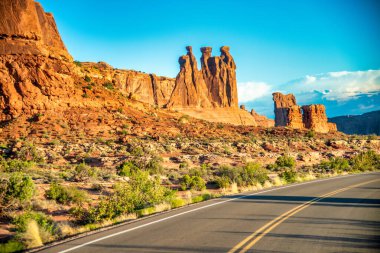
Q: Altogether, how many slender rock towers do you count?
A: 3